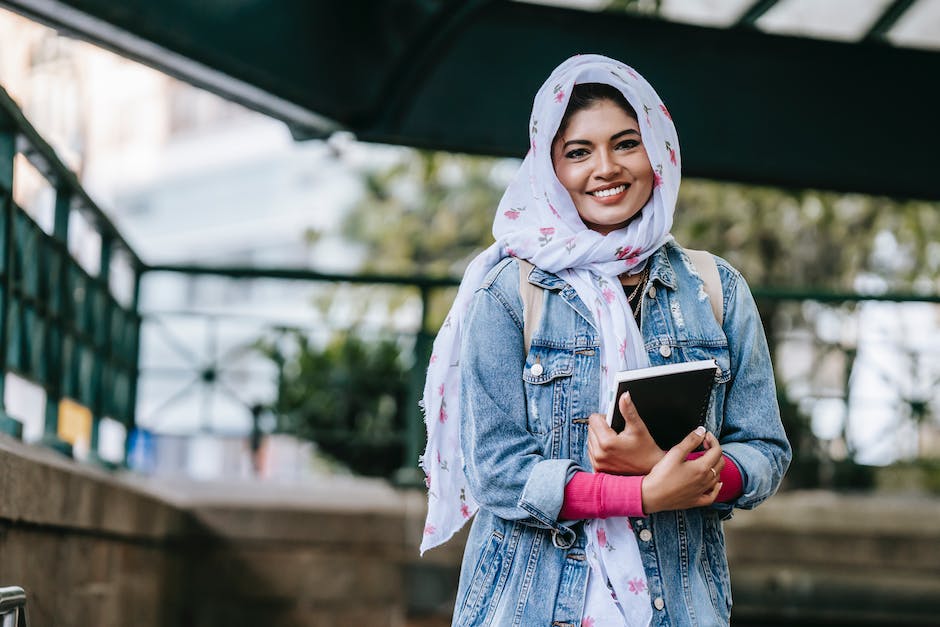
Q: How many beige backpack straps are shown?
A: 2